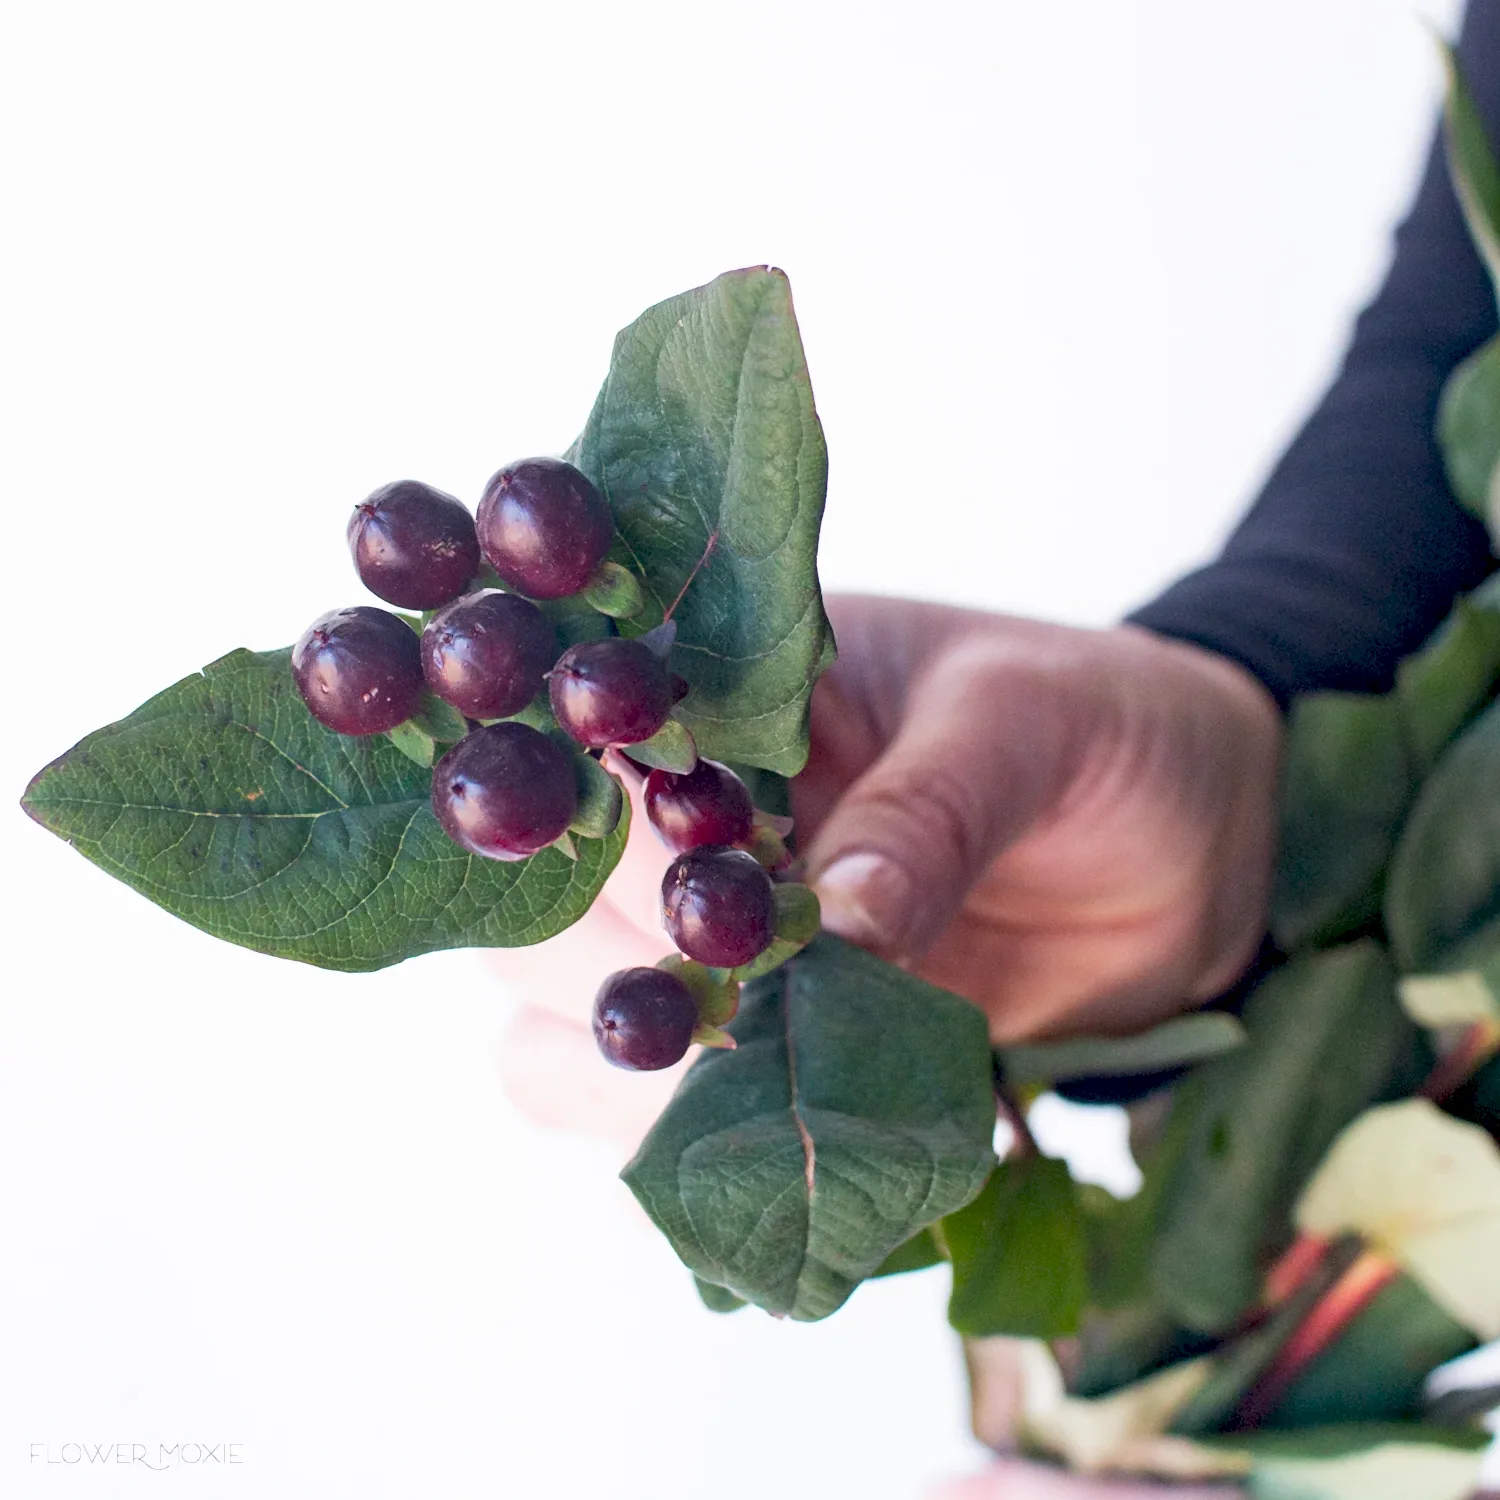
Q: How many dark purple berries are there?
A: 9